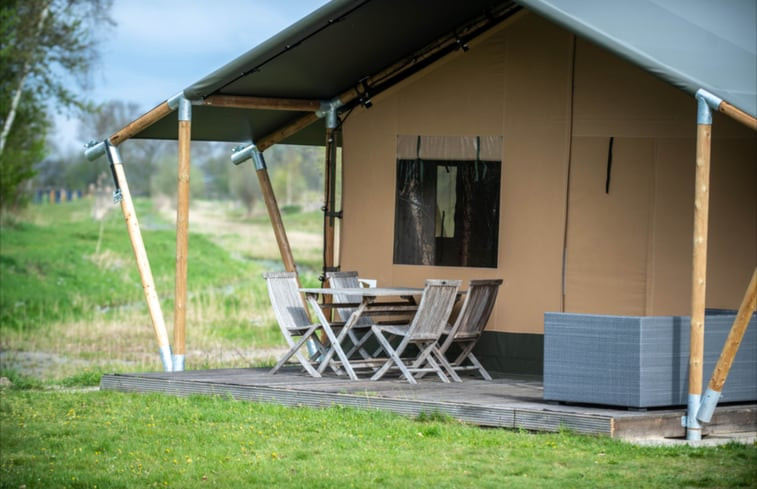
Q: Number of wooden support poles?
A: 6